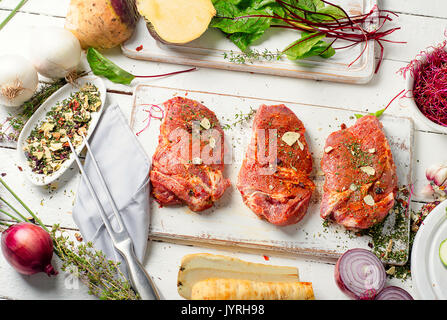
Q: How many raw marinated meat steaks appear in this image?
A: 3